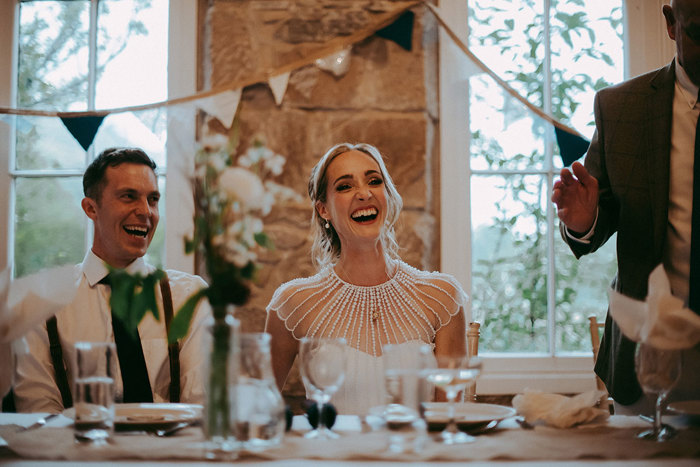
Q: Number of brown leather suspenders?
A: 2